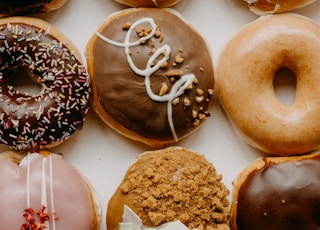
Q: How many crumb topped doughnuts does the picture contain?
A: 1